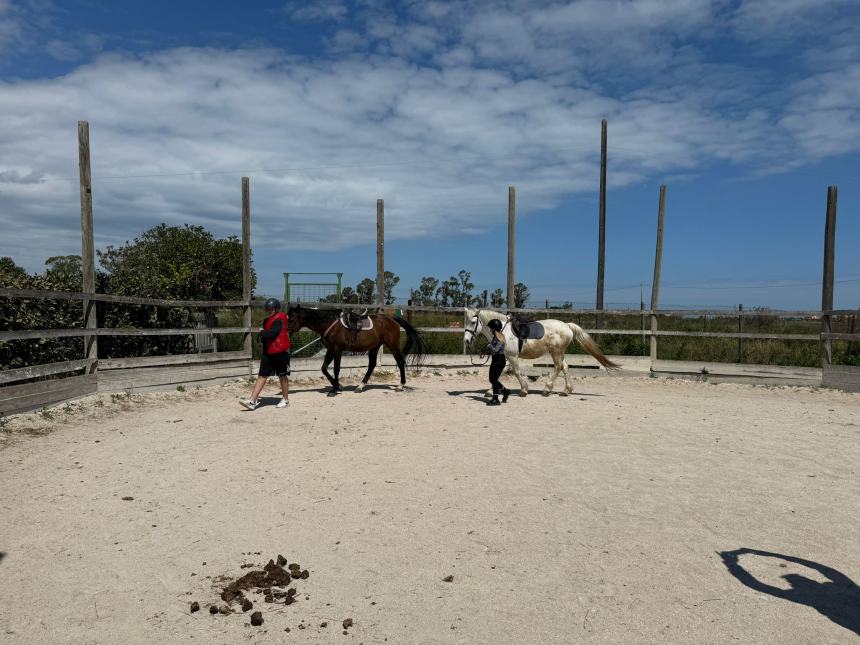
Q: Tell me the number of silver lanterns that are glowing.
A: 0